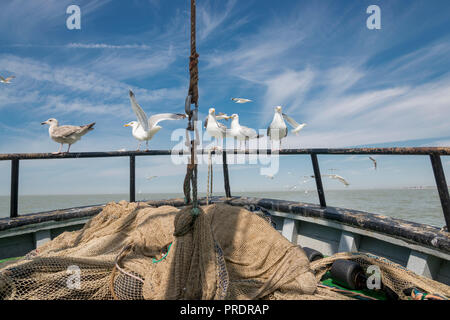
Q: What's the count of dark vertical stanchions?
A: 5